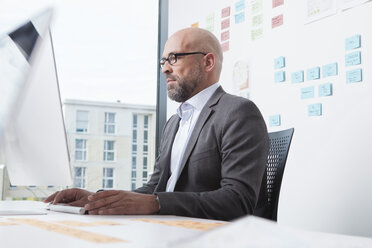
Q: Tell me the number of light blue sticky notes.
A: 14